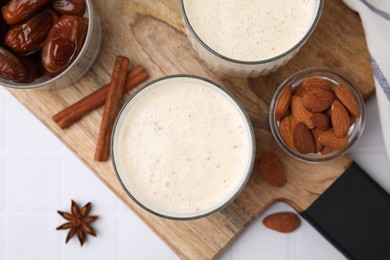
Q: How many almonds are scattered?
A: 2